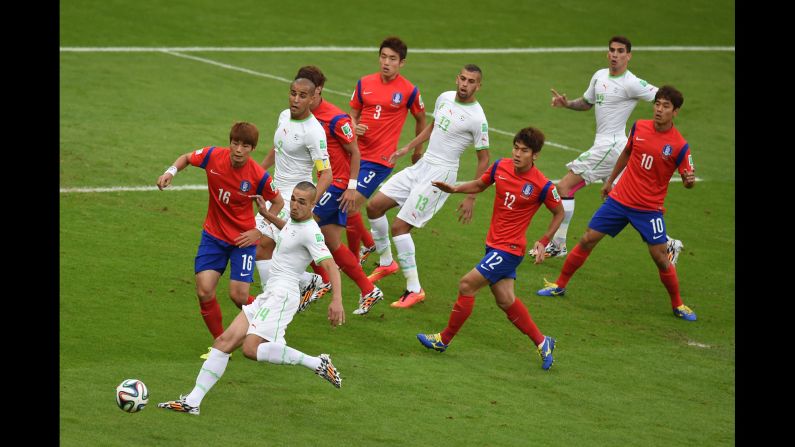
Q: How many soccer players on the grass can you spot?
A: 9